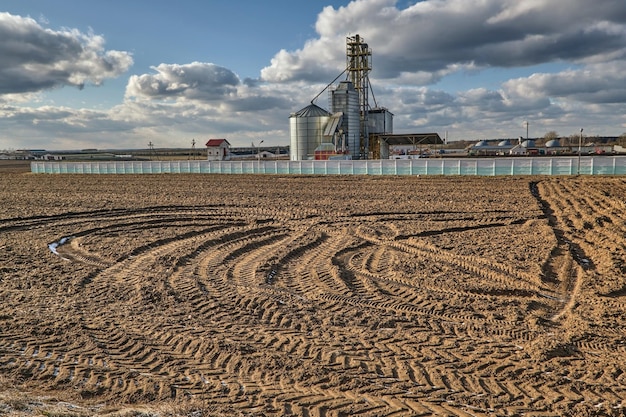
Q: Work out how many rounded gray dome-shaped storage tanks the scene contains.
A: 4